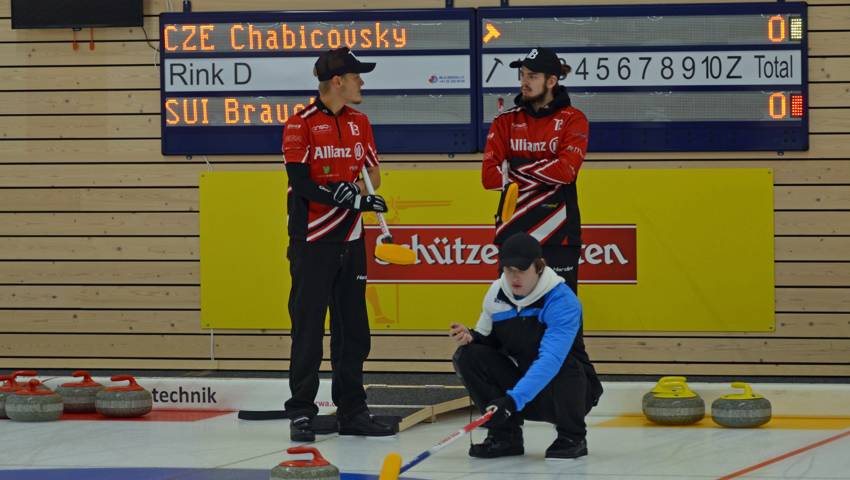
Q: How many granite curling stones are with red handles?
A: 6